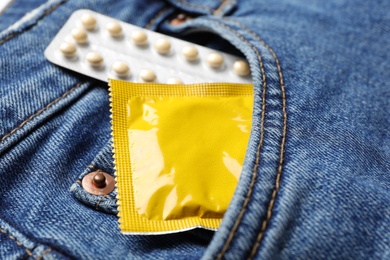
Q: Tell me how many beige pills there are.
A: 13